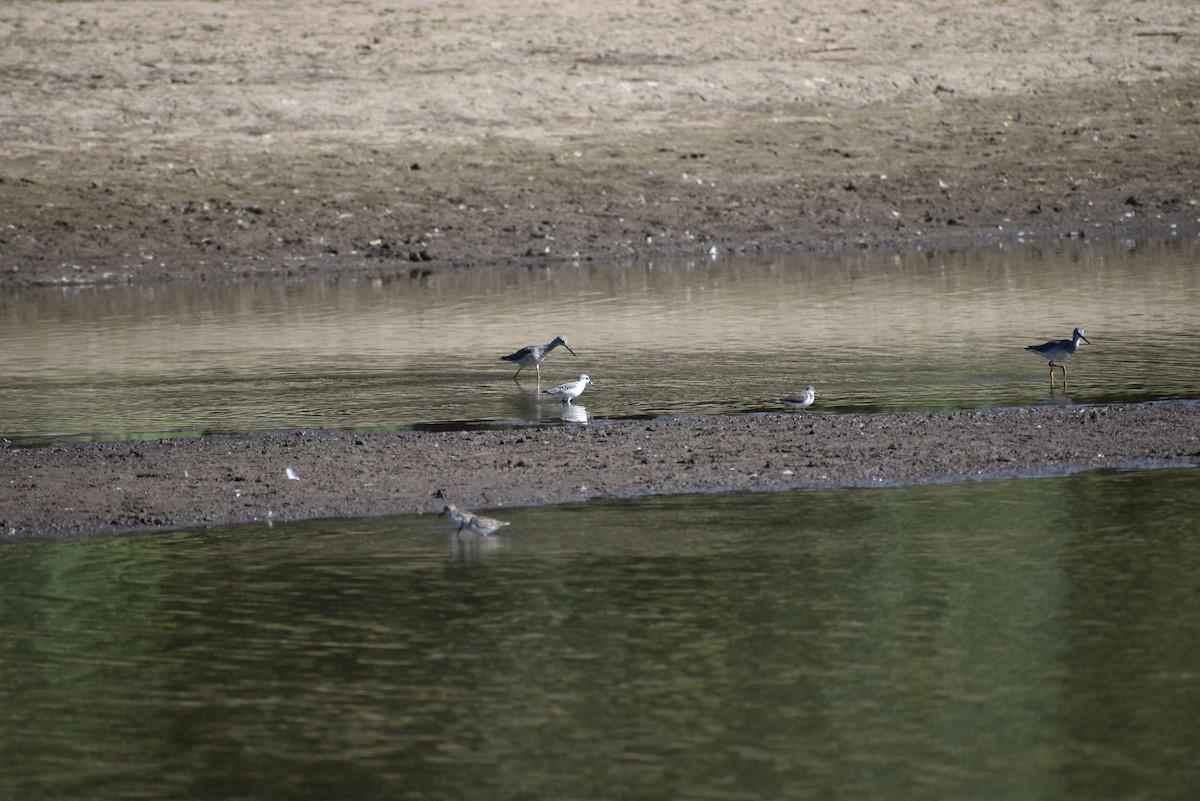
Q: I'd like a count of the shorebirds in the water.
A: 6